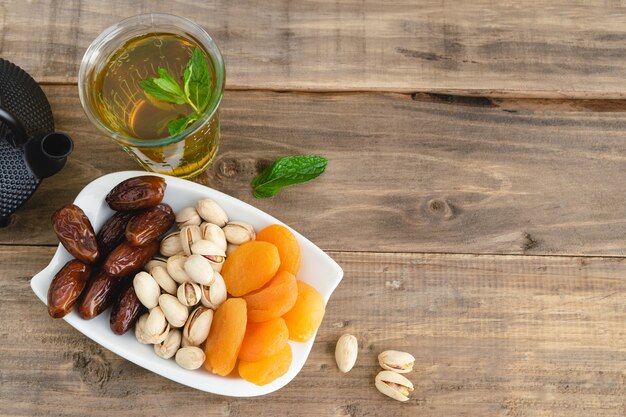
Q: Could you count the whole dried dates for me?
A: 8